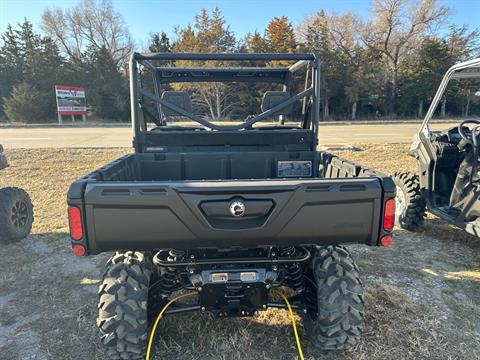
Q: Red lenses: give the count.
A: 4